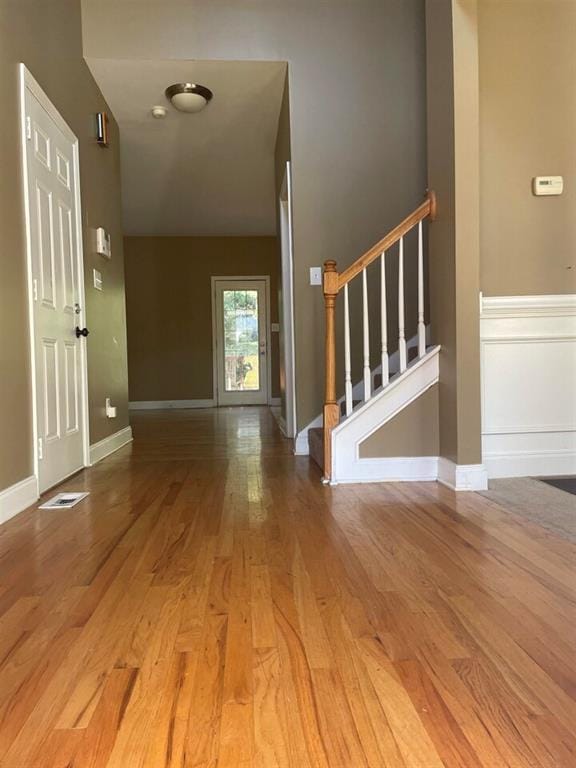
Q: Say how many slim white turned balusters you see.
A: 5